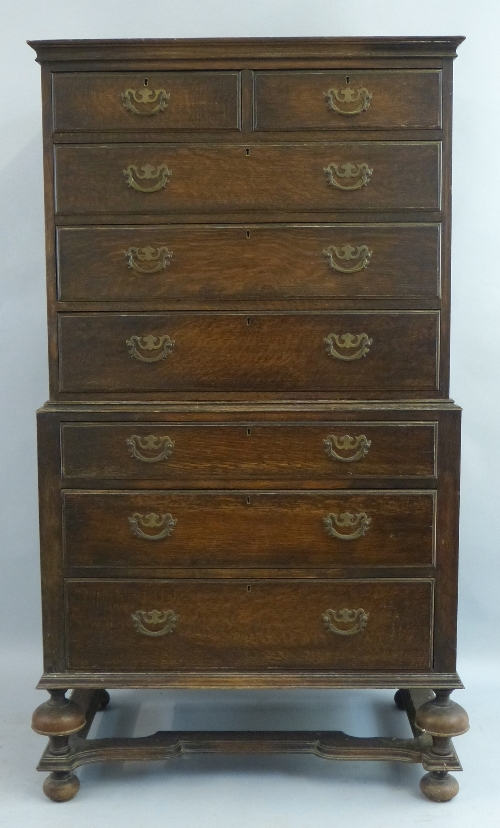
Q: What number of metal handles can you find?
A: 14